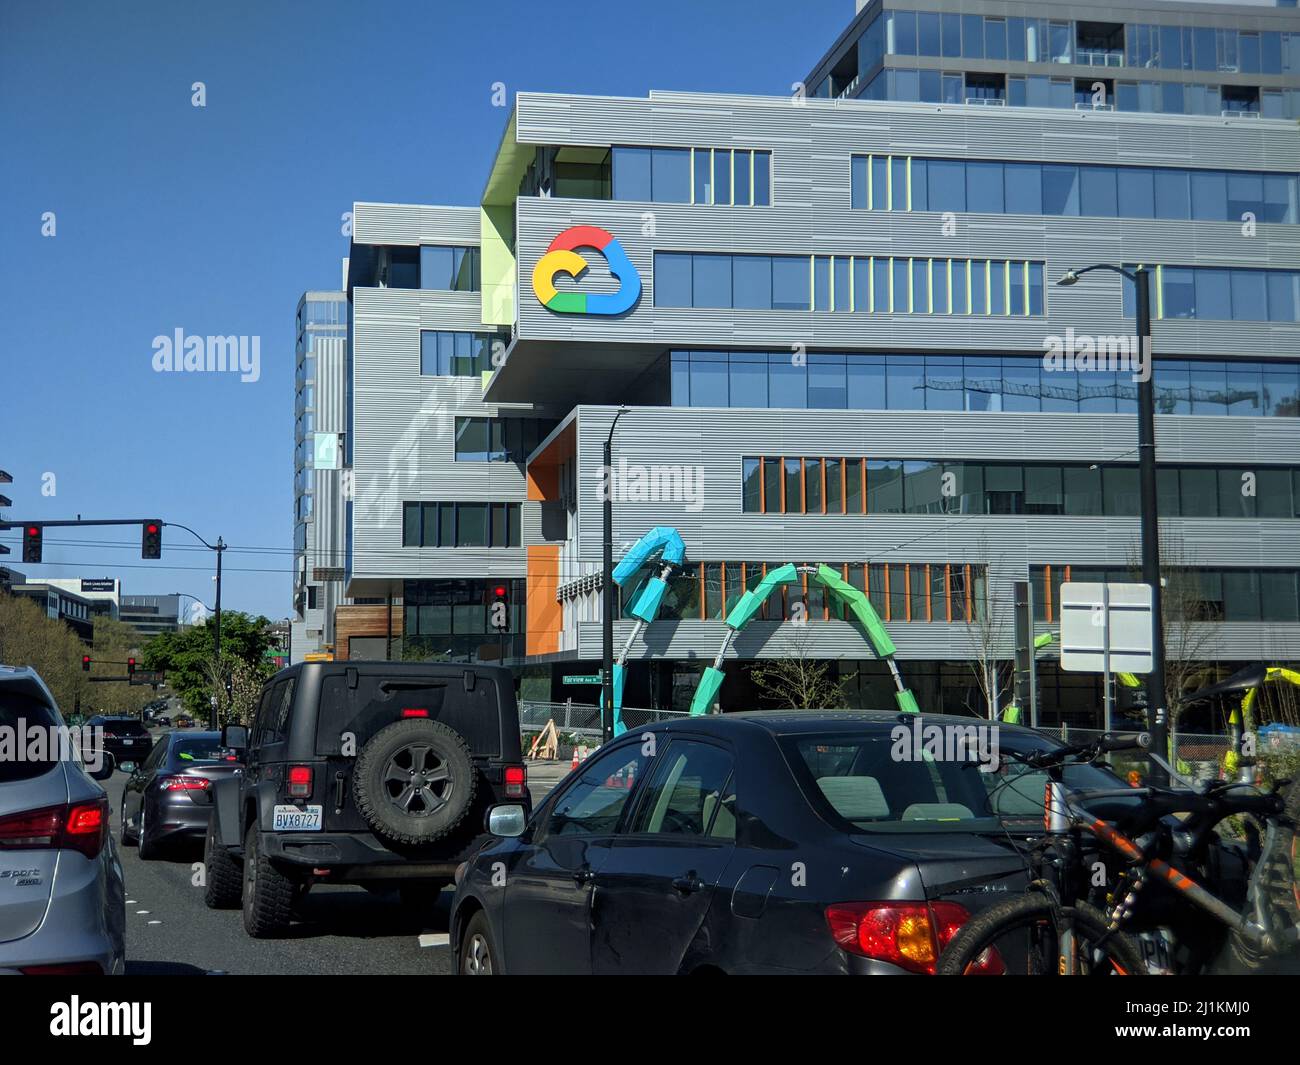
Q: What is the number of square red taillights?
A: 2